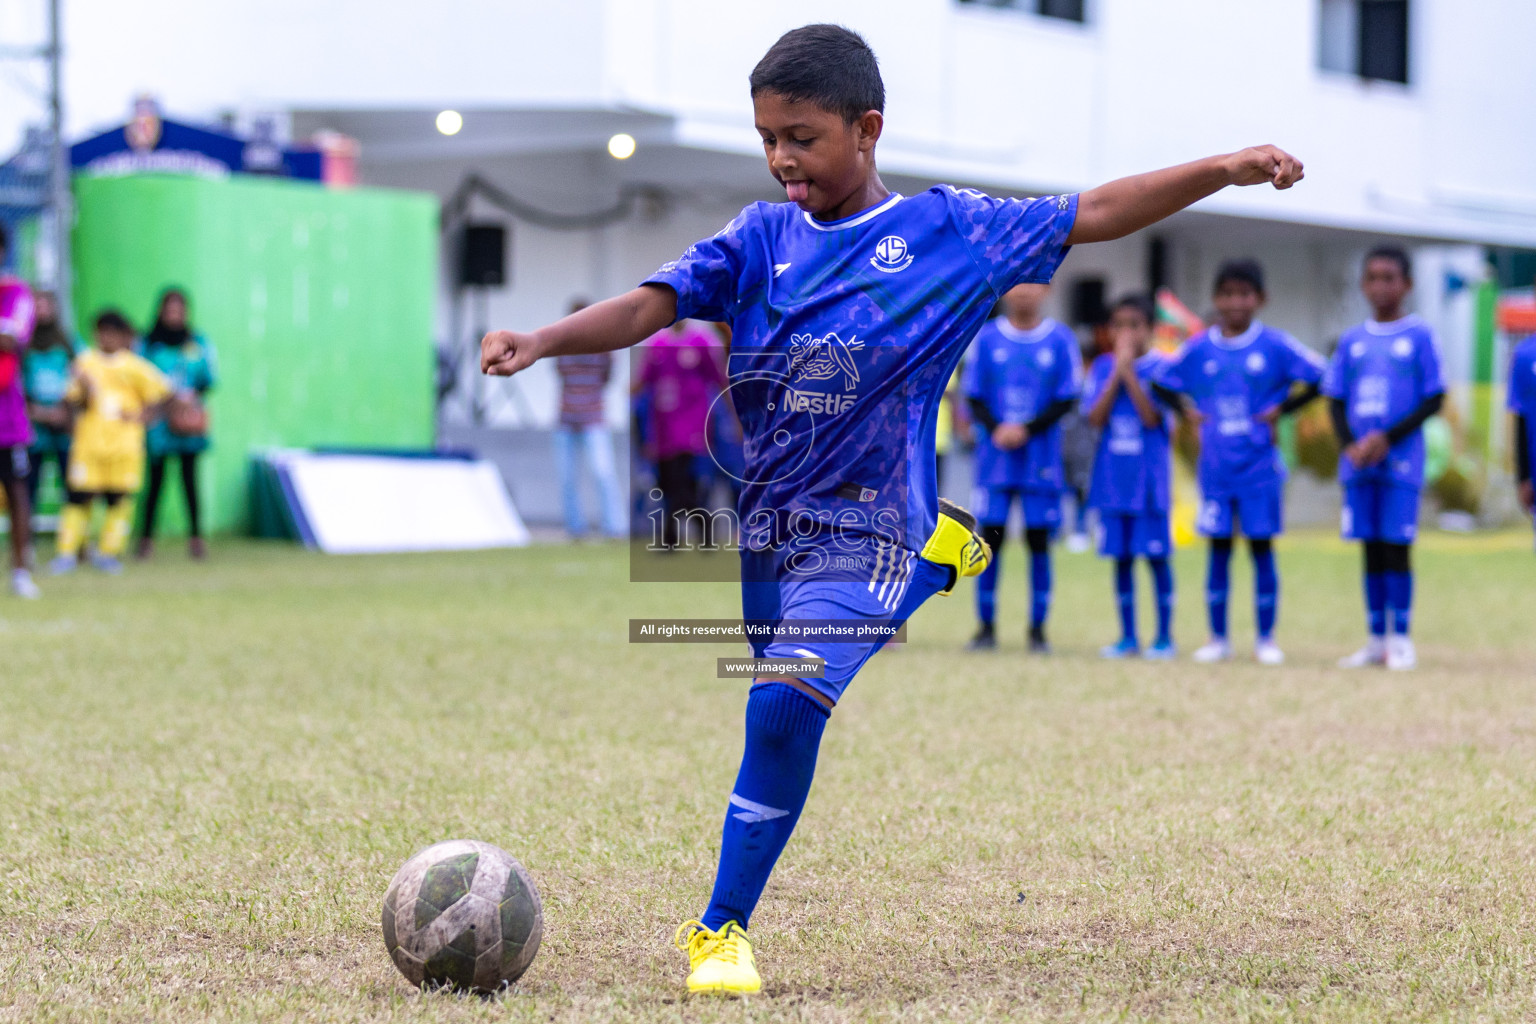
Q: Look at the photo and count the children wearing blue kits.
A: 6